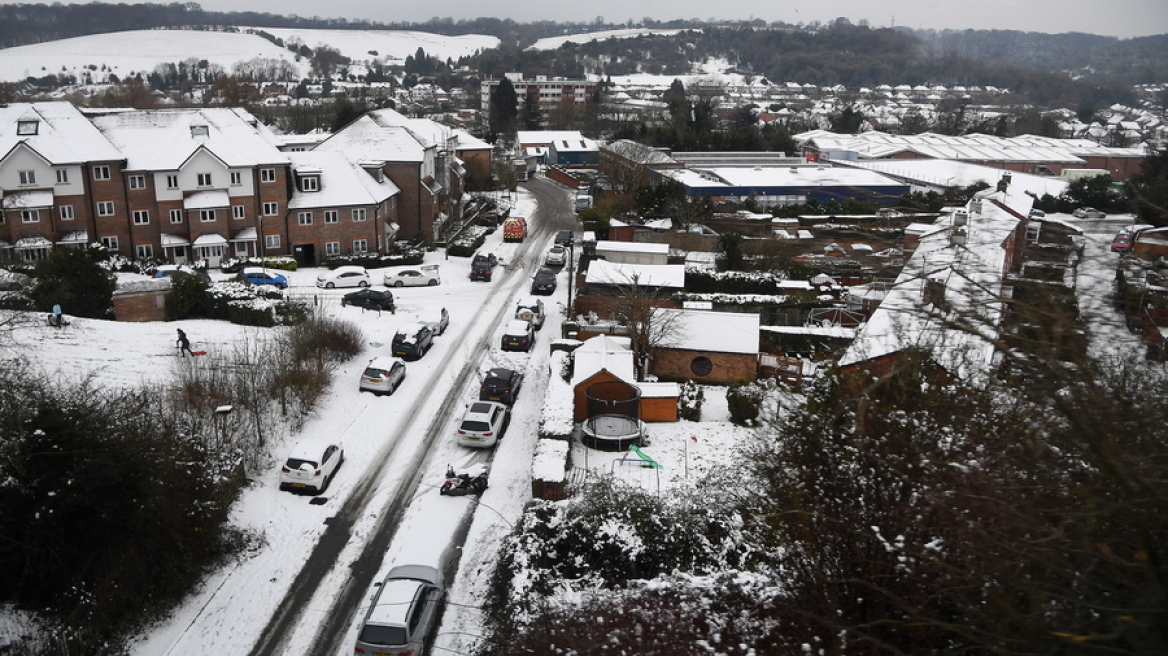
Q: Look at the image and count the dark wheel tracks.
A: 2